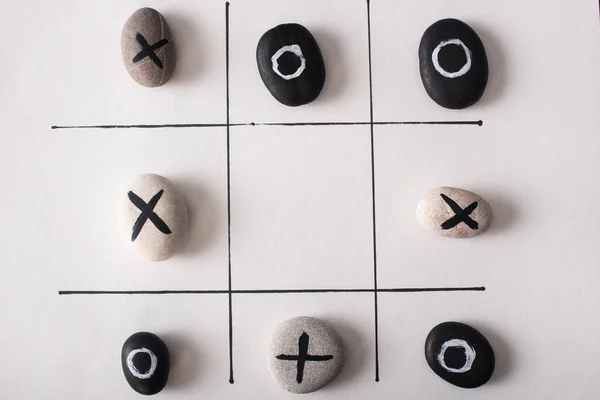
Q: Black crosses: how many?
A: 4